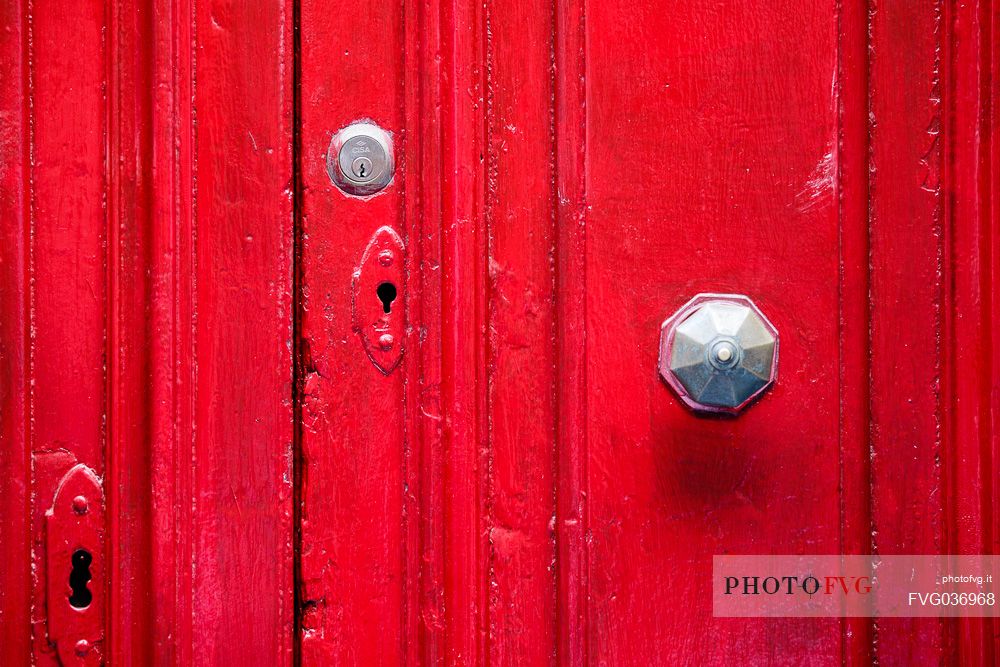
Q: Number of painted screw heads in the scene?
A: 4